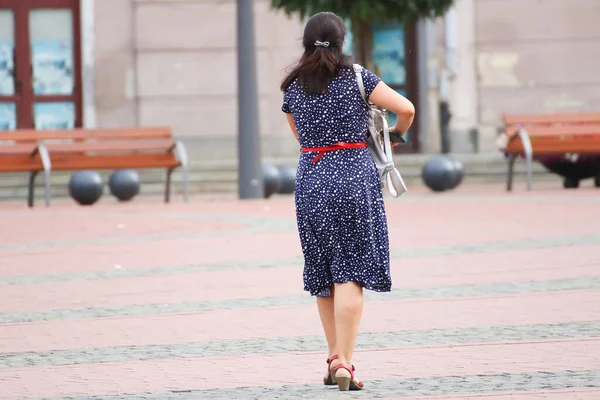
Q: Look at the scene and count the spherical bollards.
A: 6